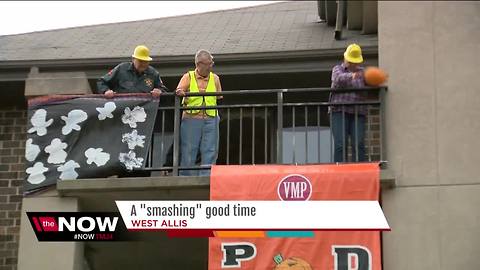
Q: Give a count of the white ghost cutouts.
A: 11